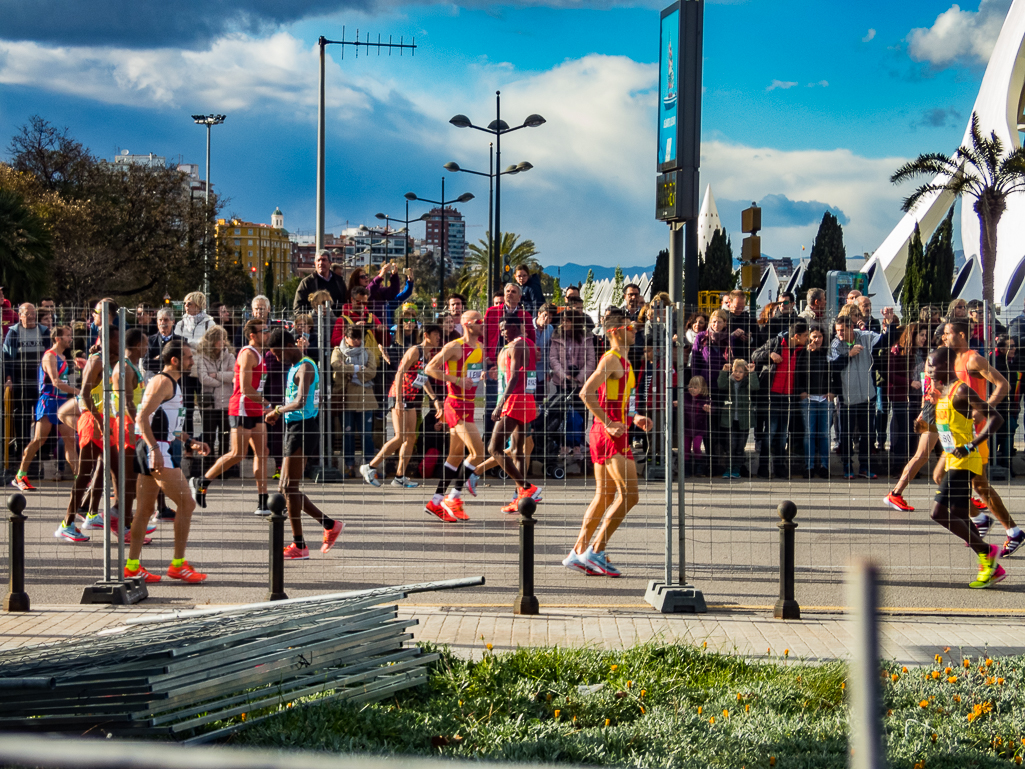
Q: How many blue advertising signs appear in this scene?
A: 1